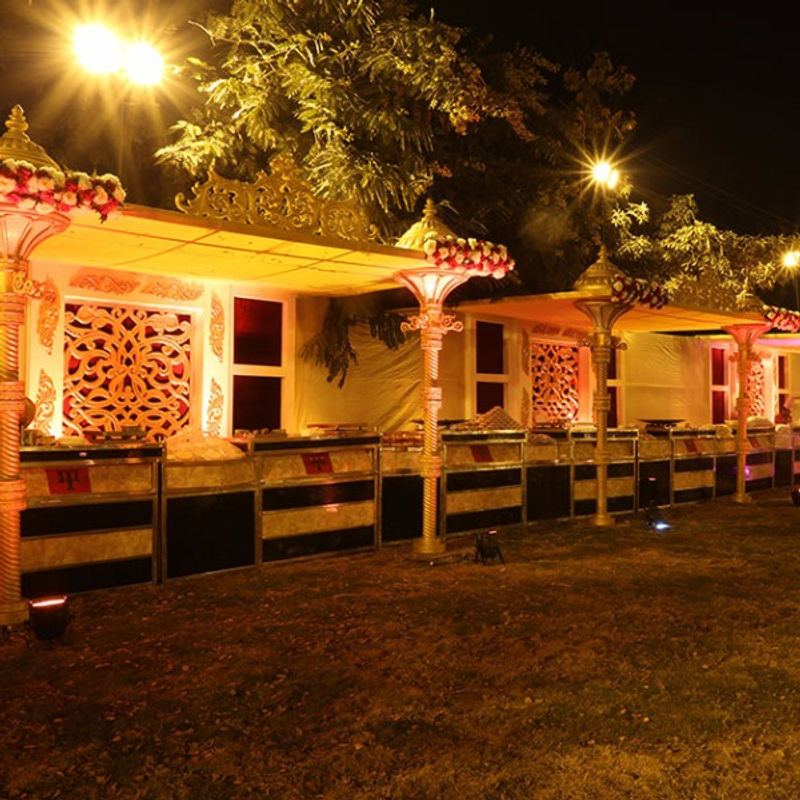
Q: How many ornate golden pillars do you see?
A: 4